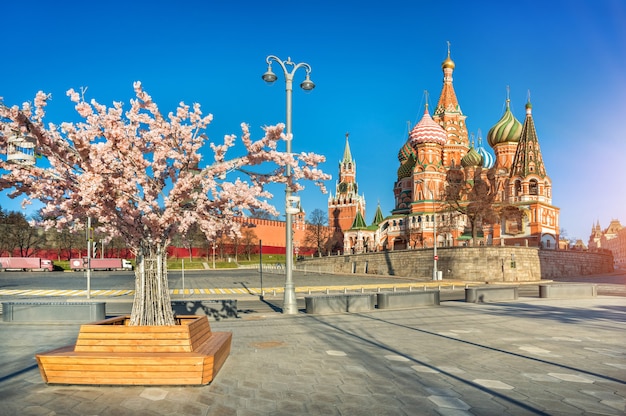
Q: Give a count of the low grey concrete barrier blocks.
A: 6